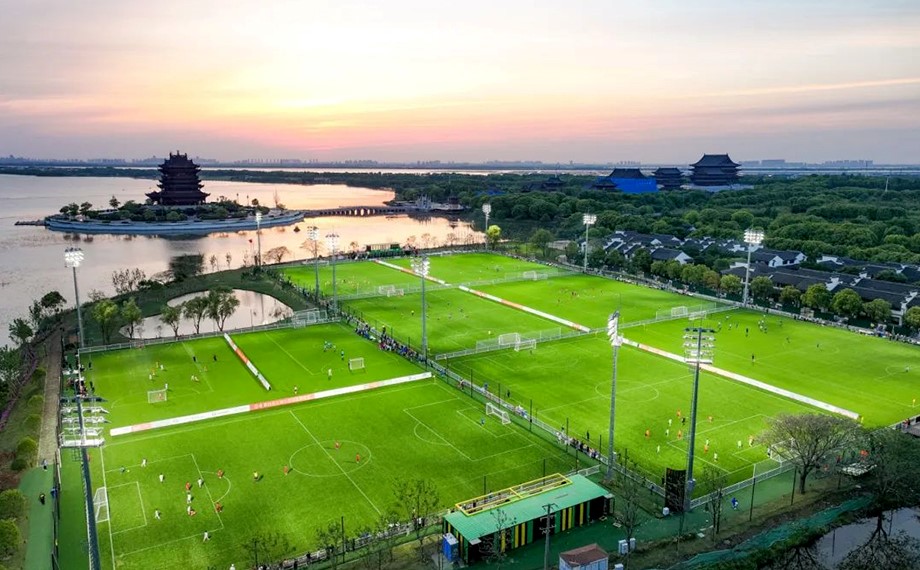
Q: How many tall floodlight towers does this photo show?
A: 11